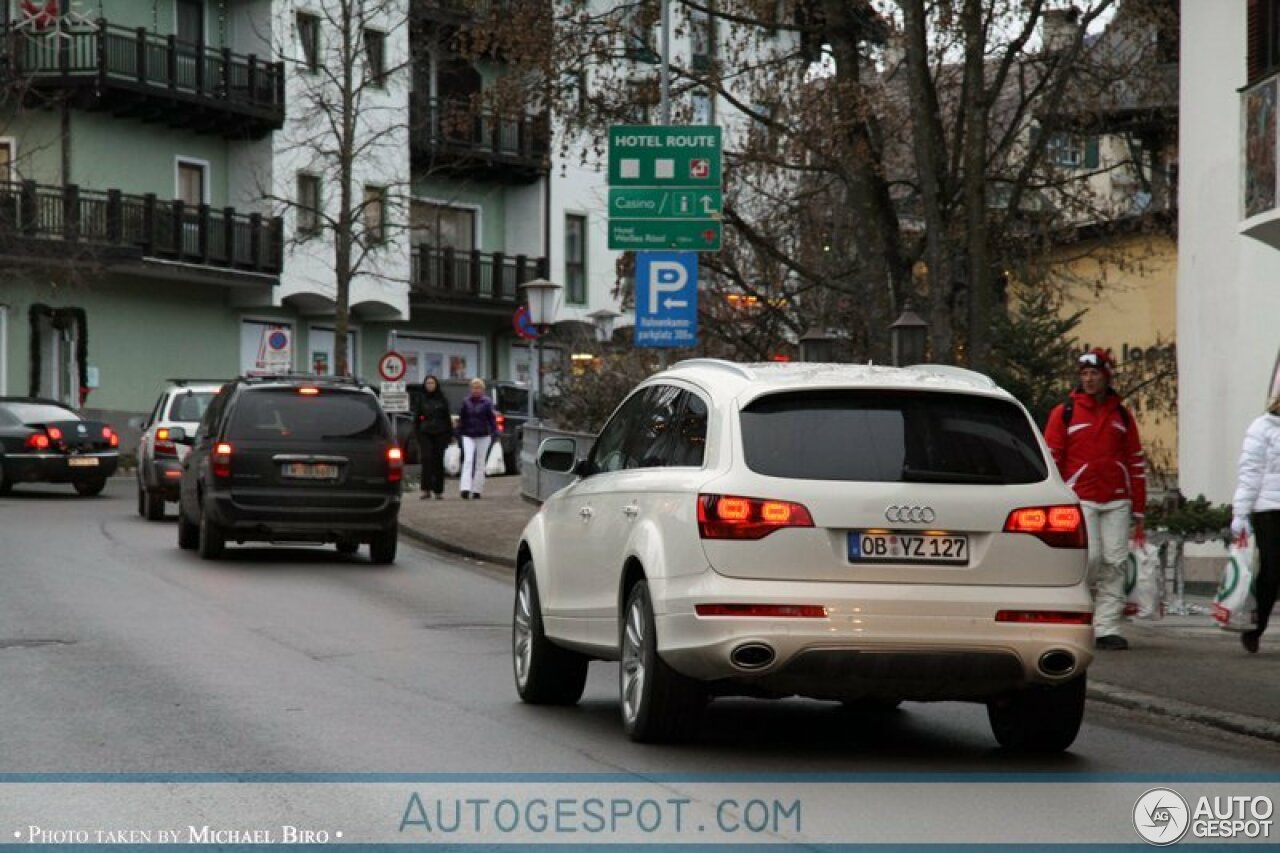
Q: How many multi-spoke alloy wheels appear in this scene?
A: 2